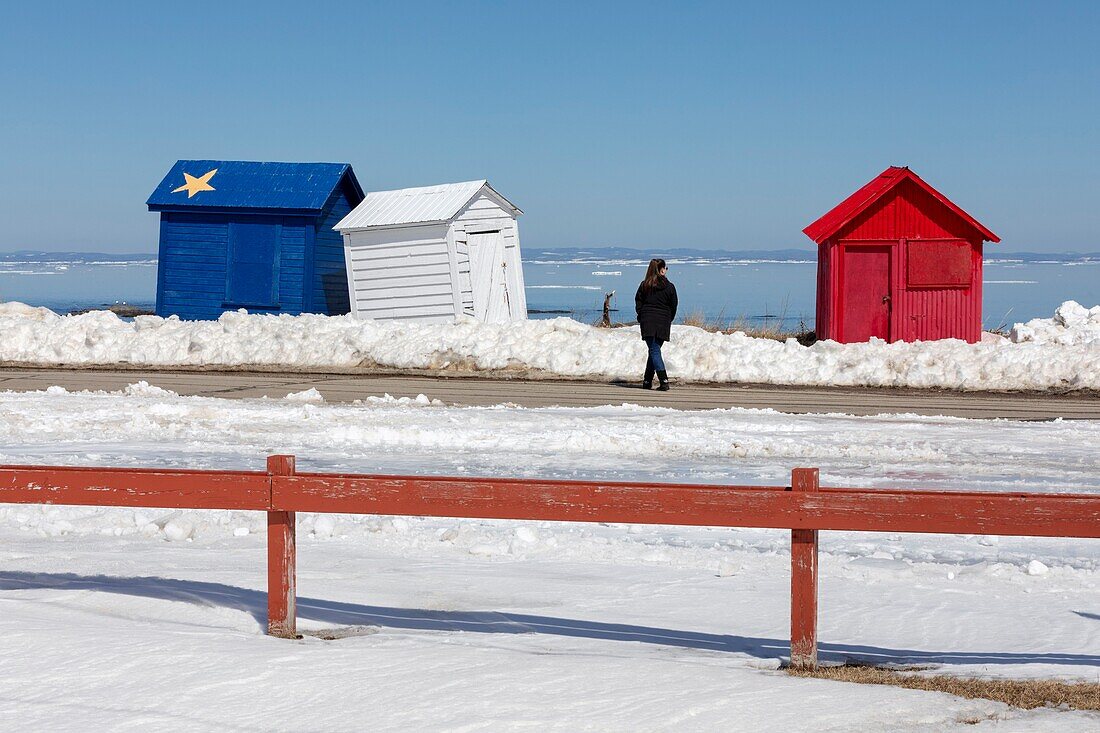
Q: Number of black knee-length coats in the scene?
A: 1